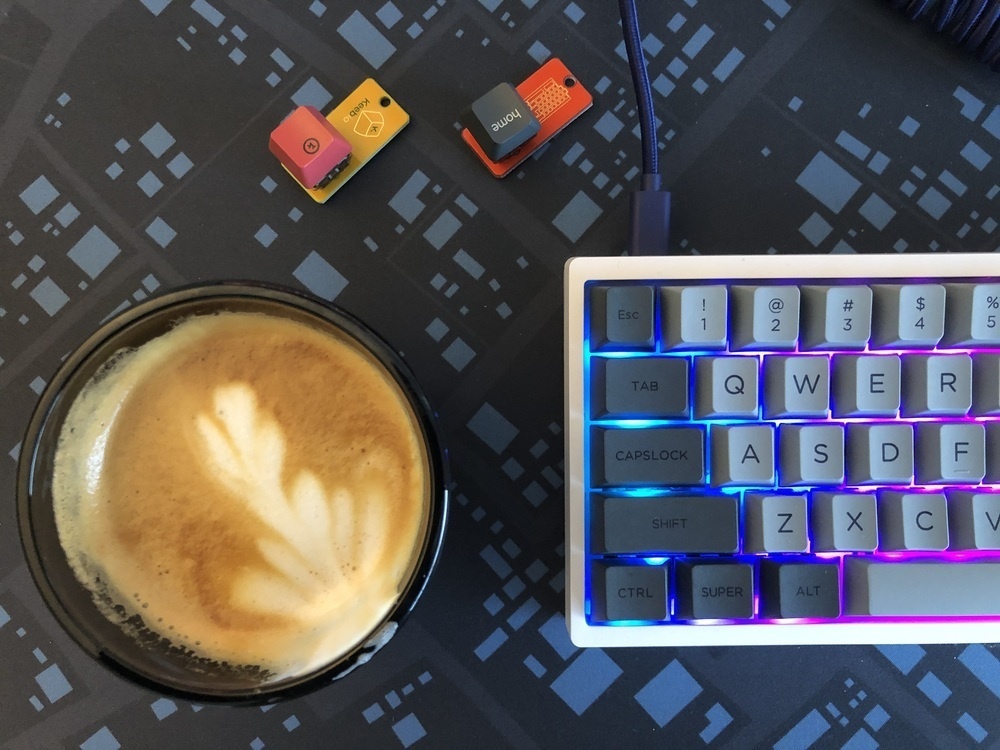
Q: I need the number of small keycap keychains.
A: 2